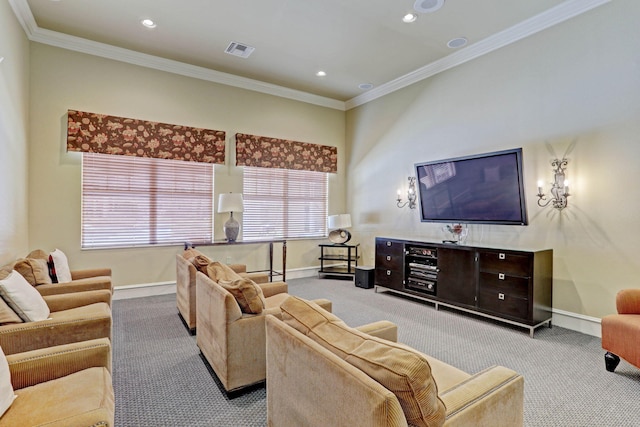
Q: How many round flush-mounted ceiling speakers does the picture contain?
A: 3